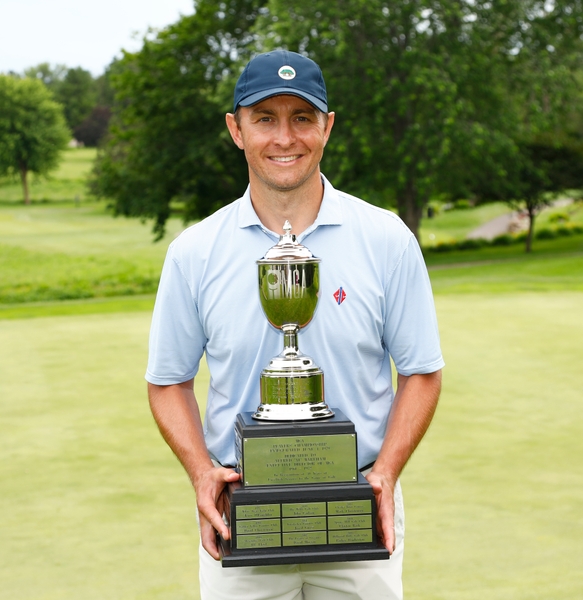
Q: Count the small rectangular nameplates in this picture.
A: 9